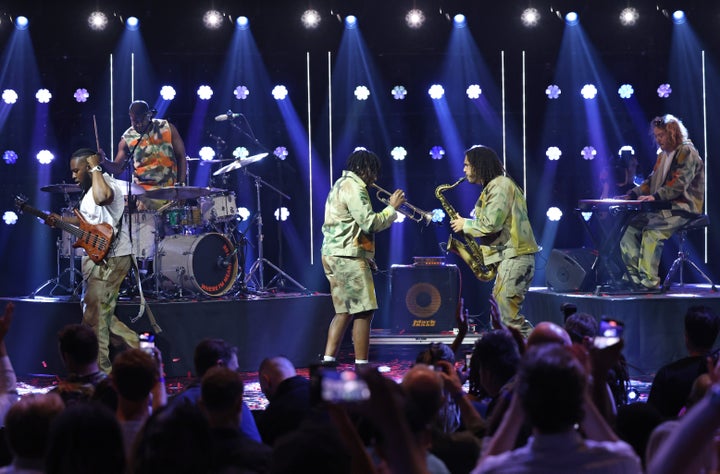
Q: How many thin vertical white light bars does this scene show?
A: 7